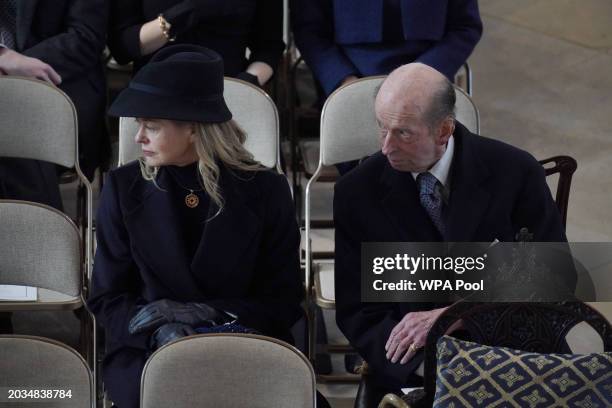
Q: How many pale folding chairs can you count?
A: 6